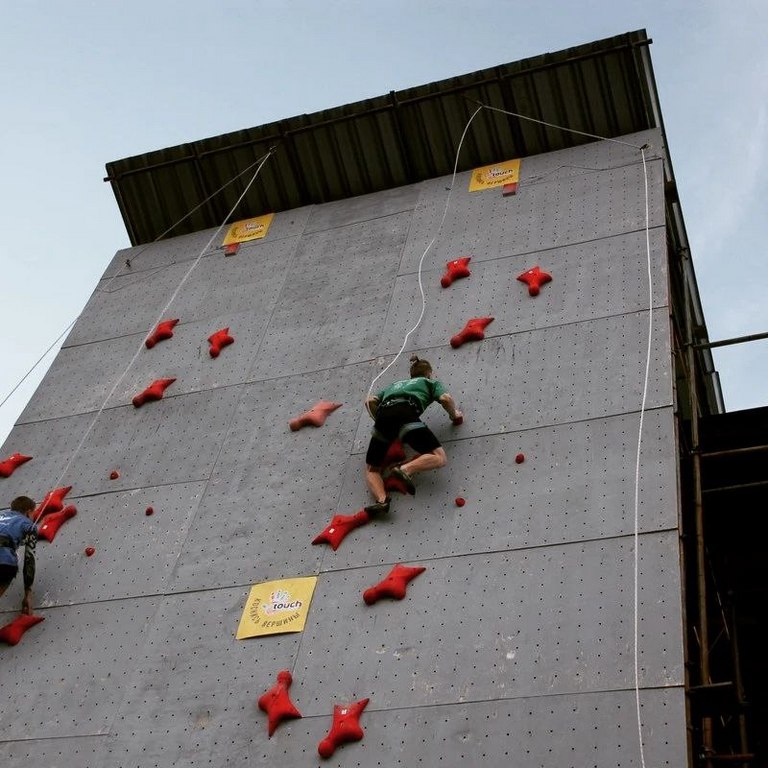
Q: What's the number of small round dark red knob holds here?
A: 6